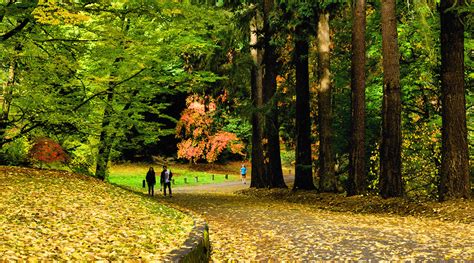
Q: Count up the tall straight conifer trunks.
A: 7